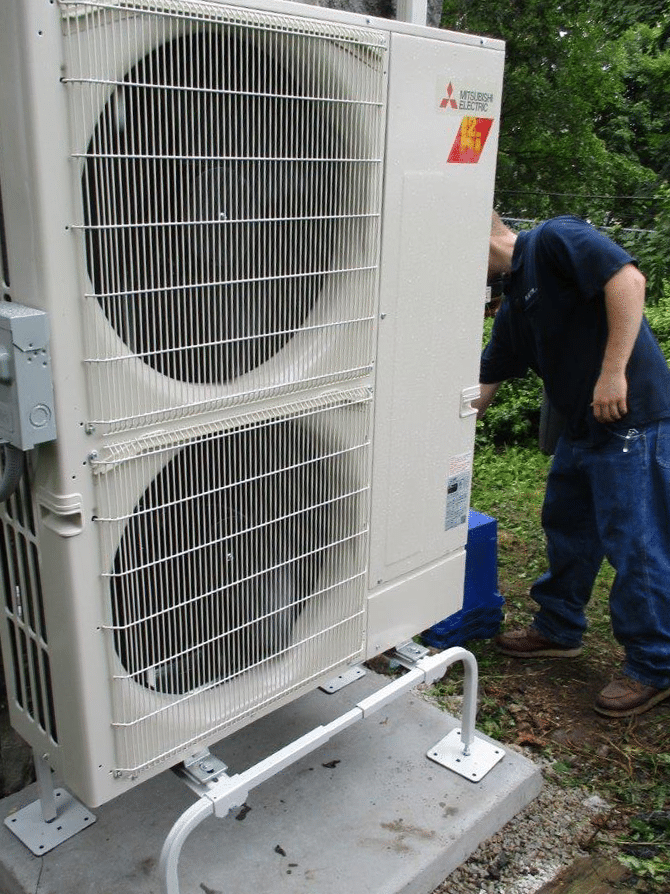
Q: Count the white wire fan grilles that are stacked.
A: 2